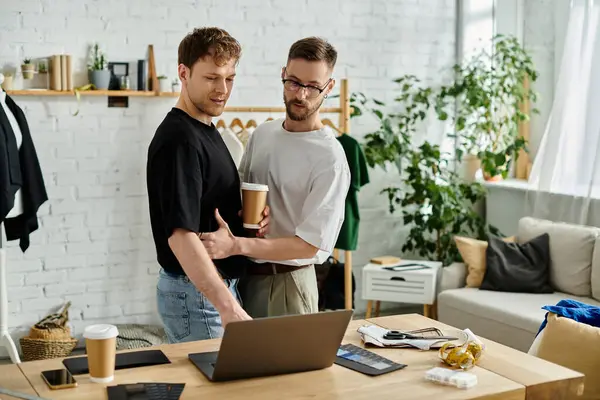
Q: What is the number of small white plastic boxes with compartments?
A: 1